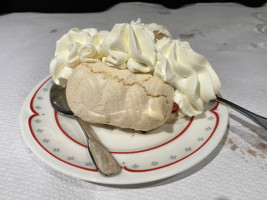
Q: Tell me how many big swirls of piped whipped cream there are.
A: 3